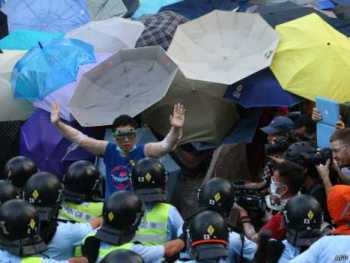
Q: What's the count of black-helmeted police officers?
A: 11